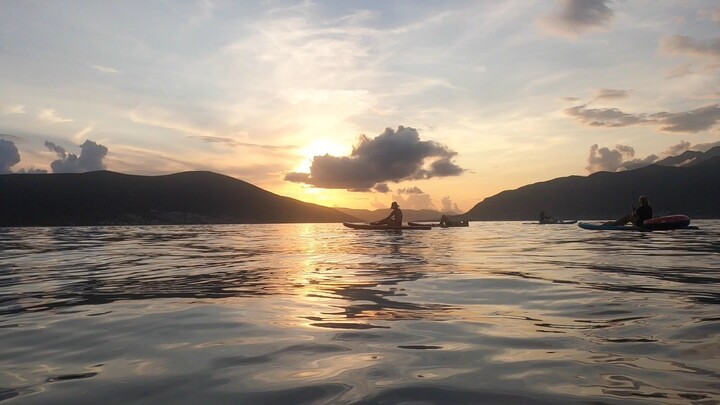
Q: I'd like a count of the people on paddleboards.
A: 4